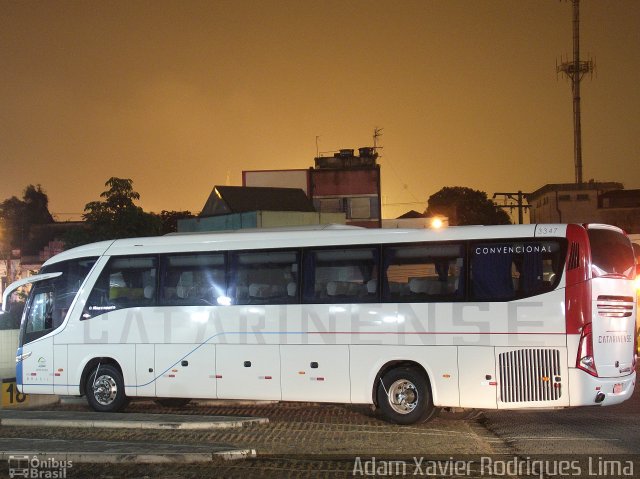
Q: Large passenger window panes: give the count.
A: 6